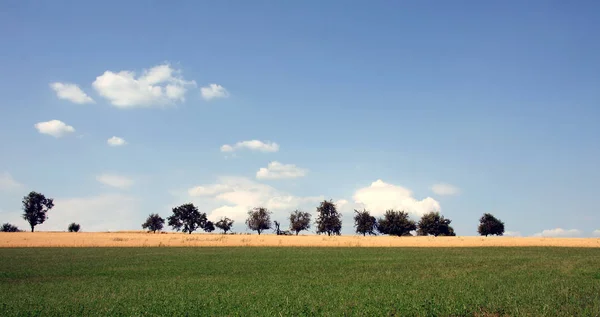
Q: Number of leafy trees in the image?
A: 11